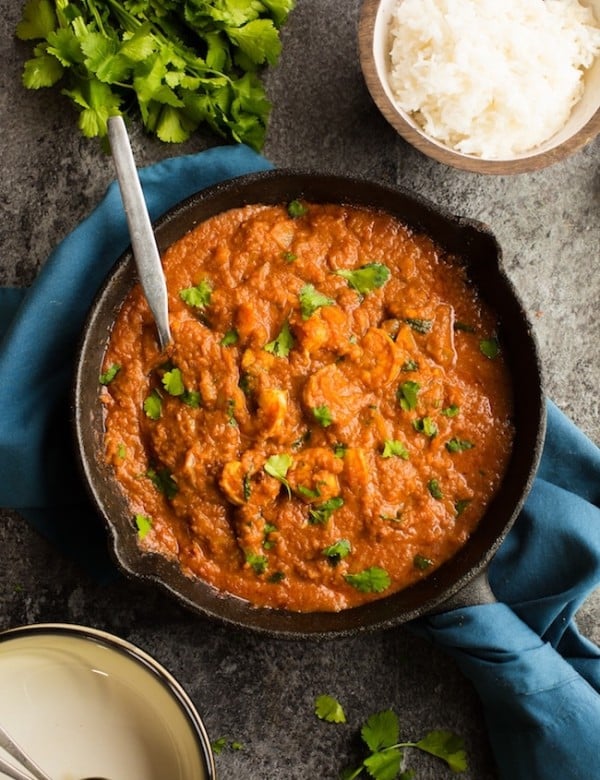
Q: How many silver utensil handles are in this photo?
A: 3